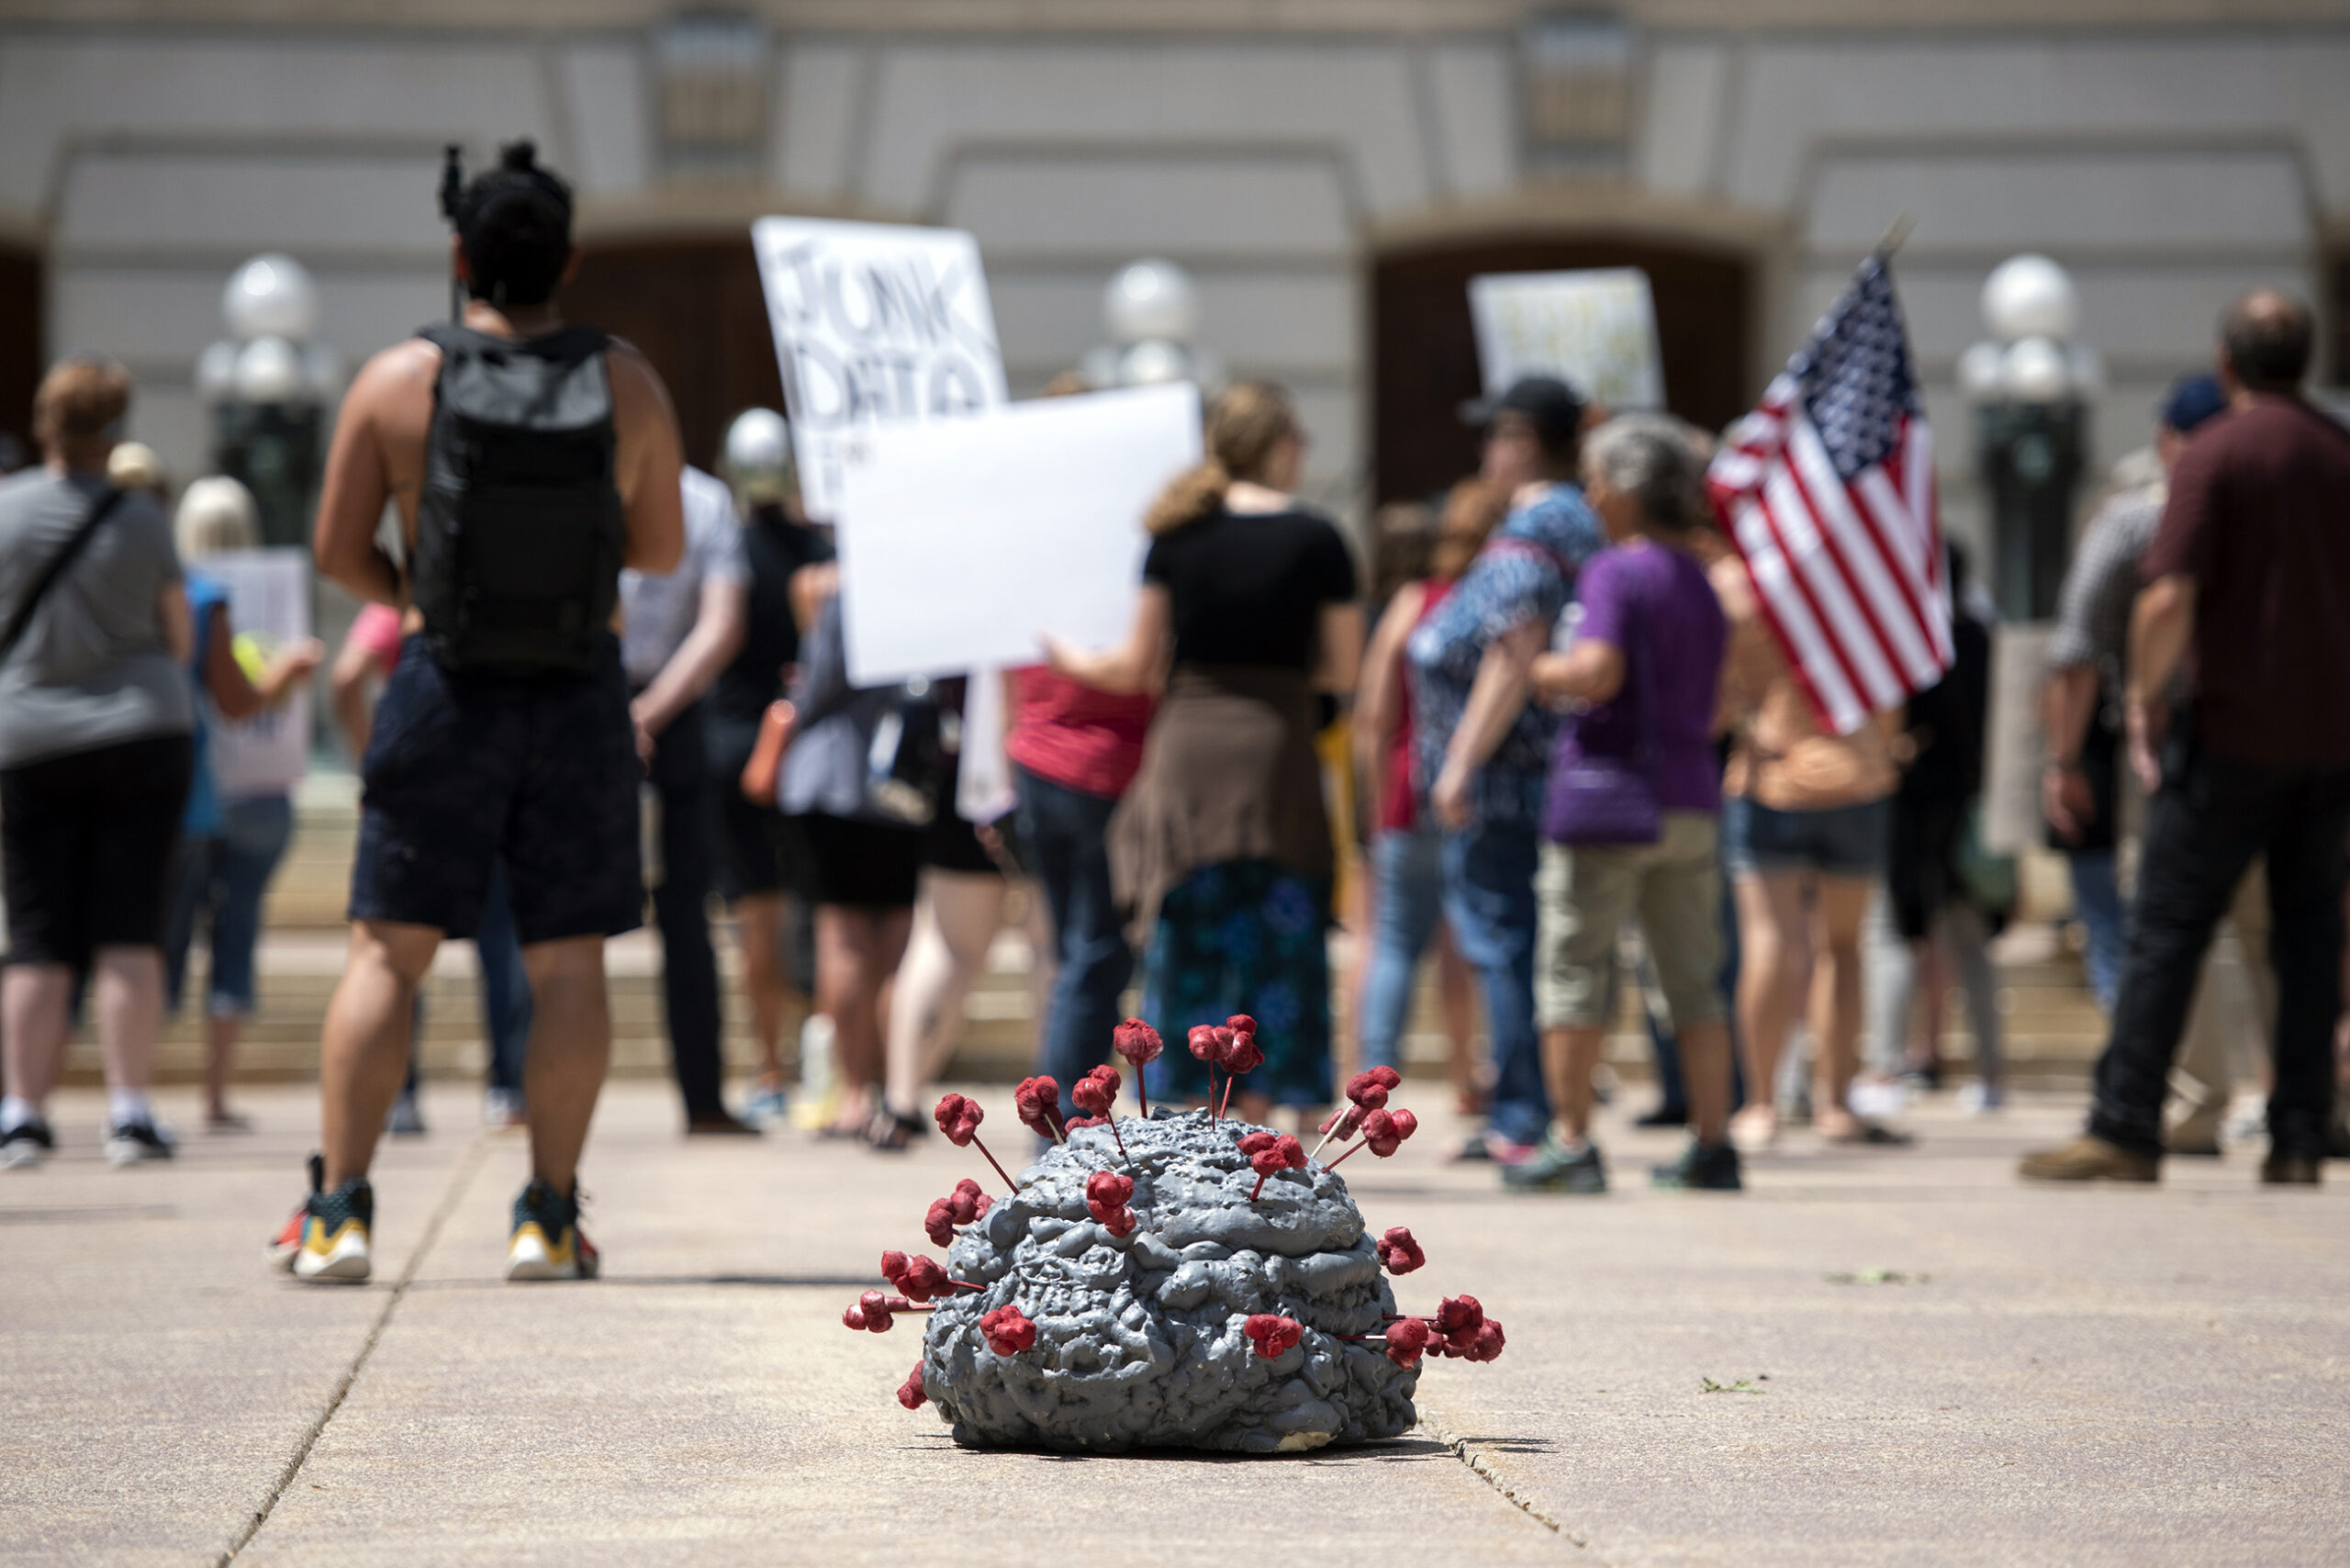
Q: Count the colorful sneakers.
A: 2